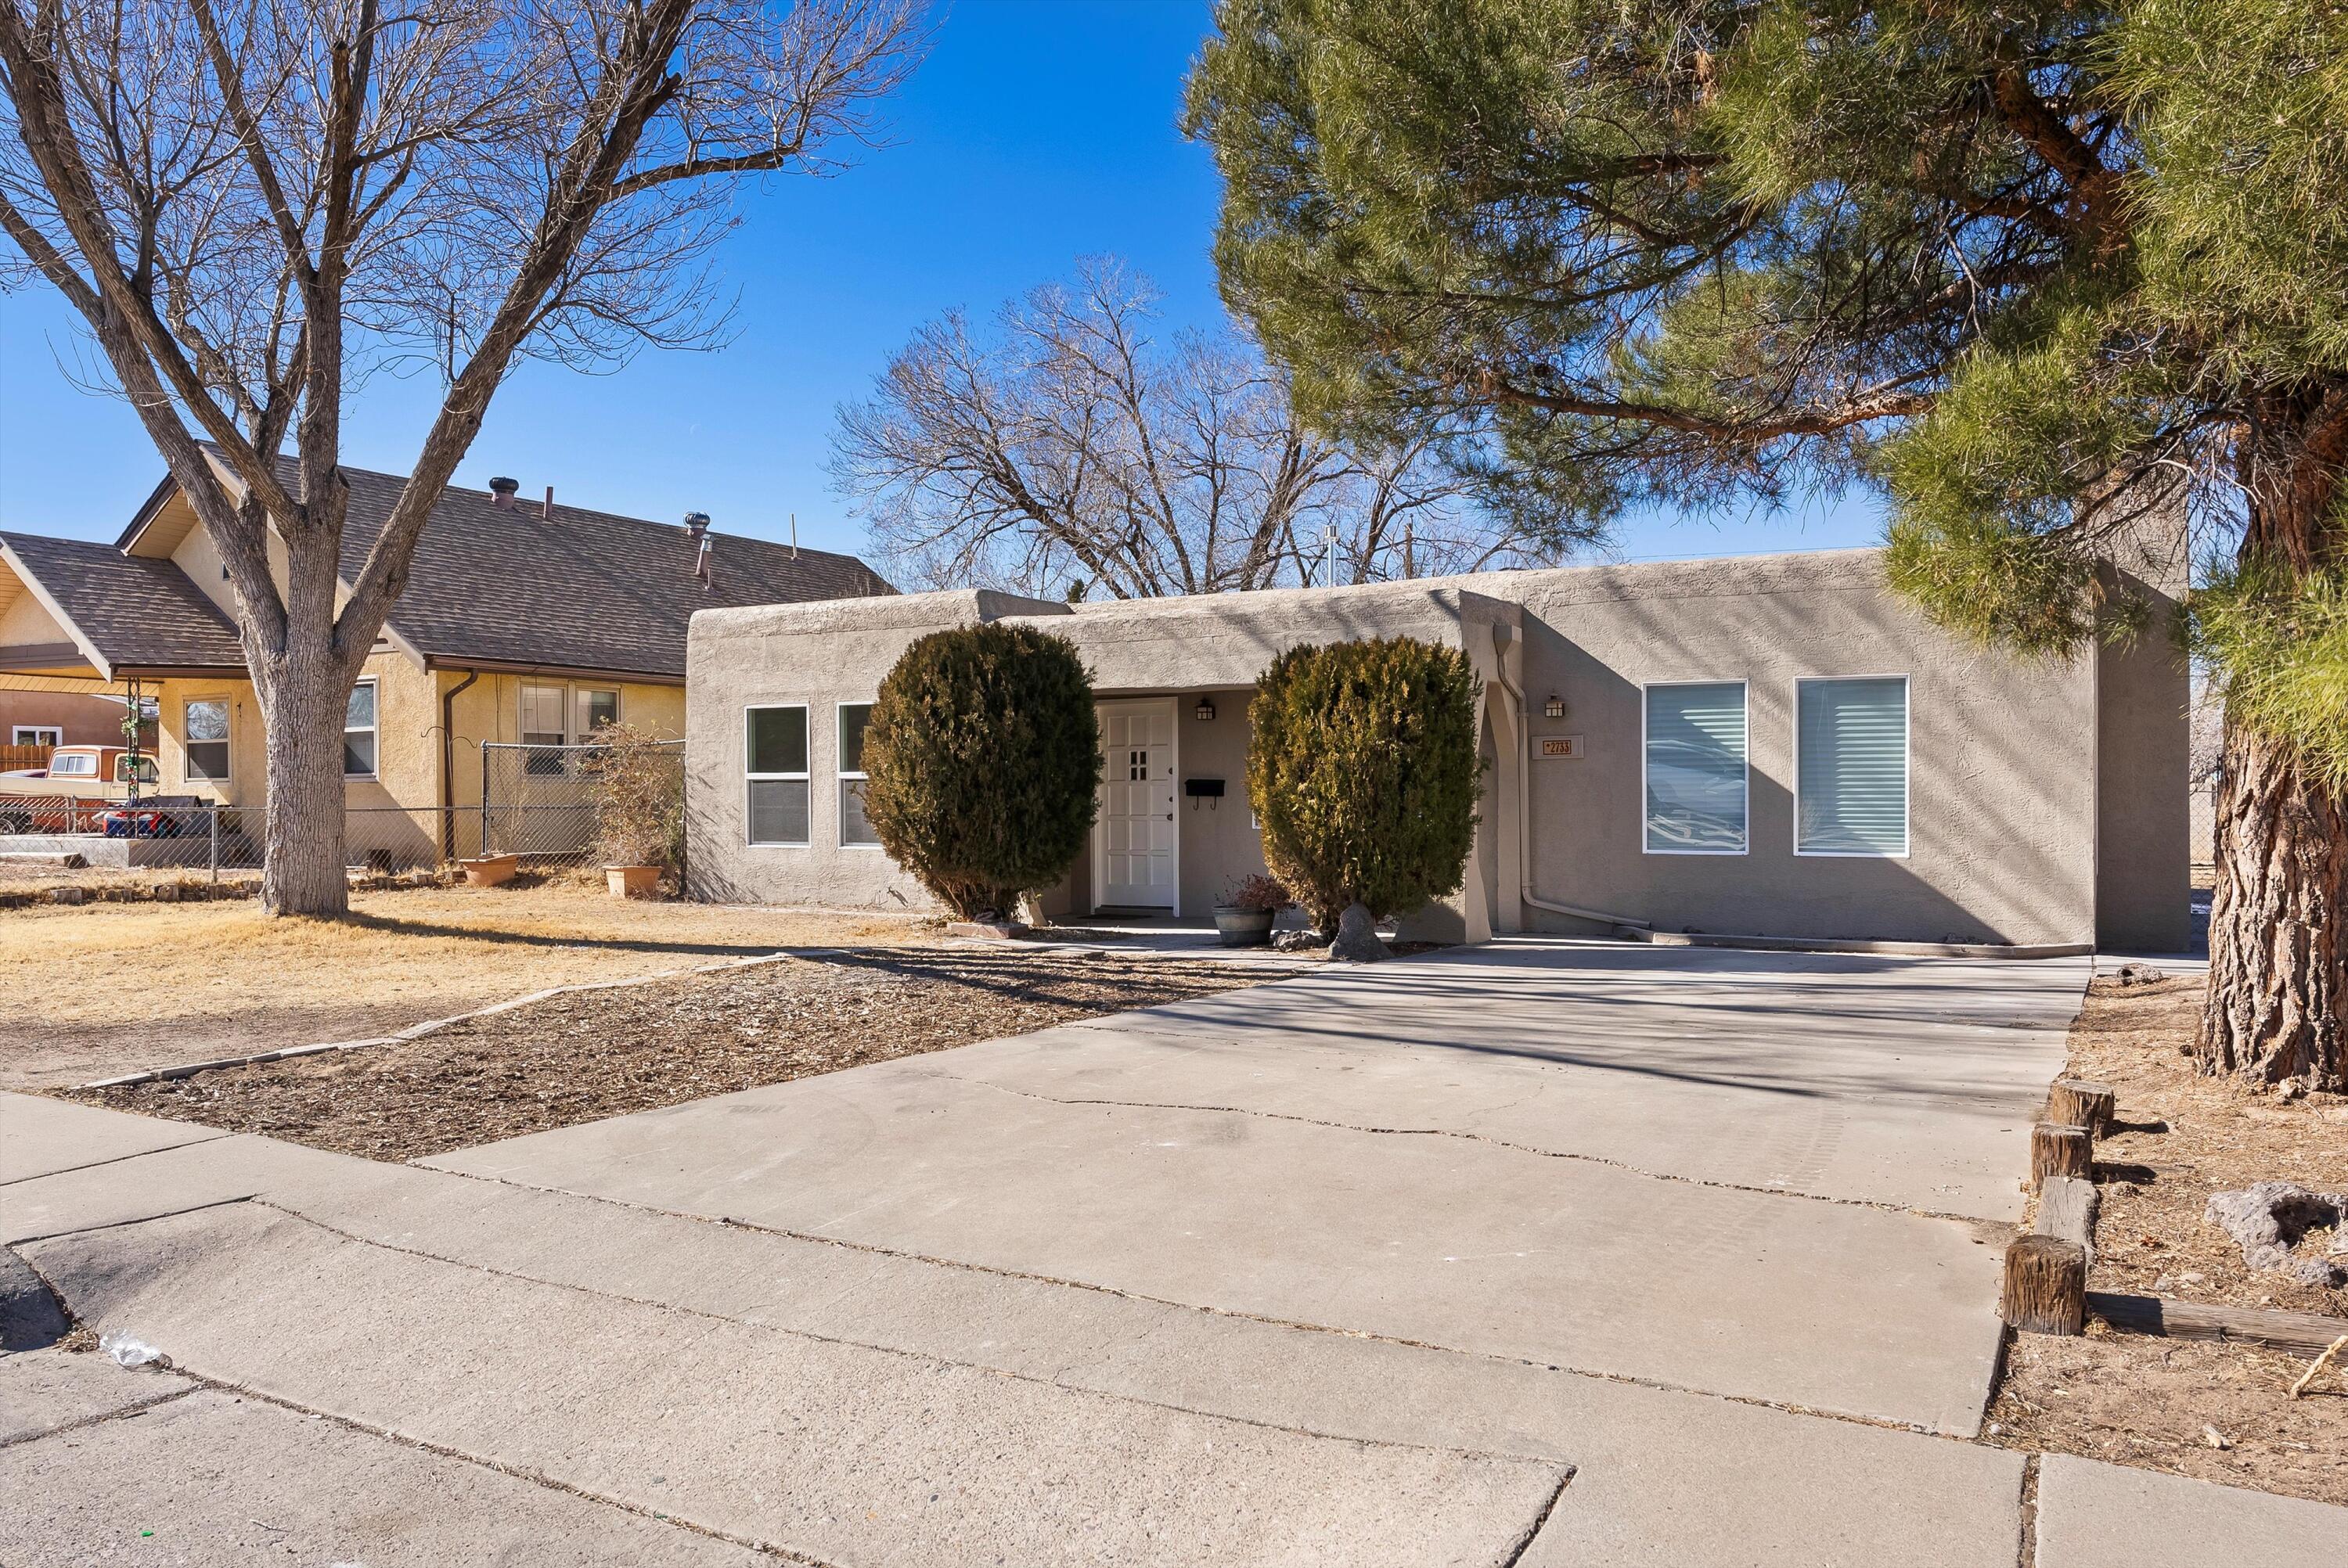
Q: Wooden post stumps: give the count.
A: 3